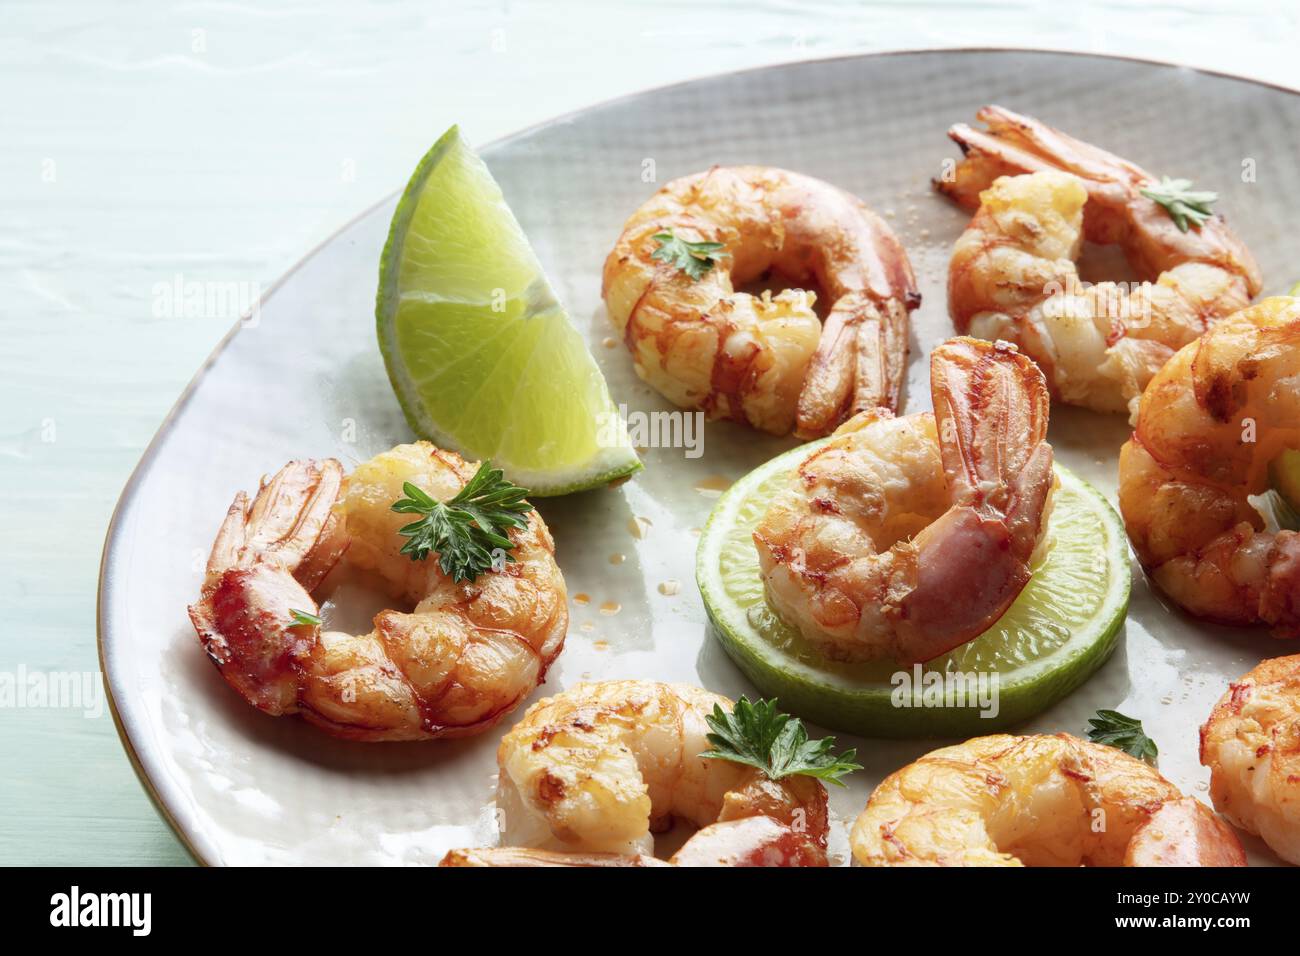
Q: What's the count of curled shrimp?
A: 8